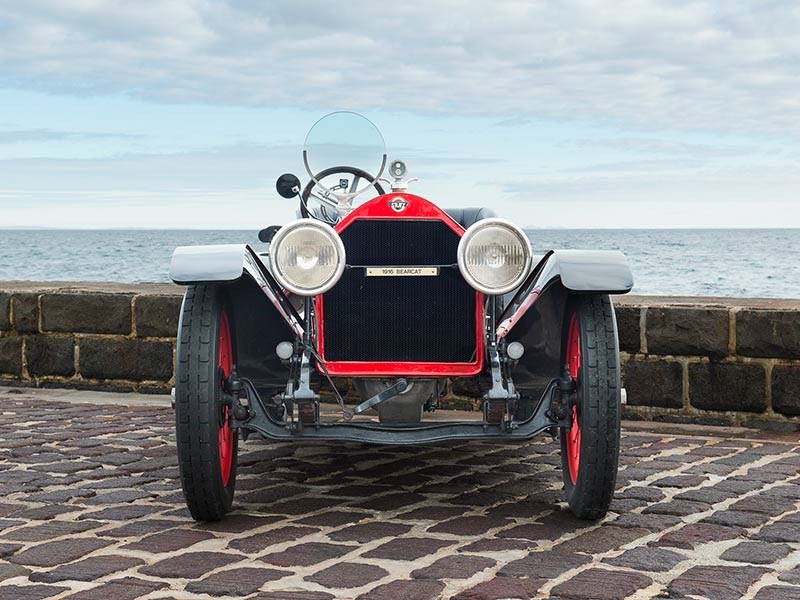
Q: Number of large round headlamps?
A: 2